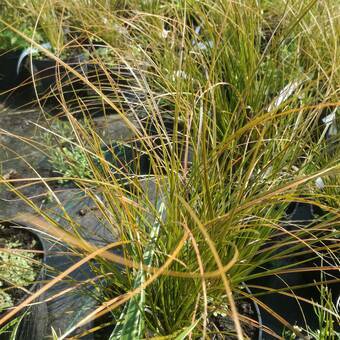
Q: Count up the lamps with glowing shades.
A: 0